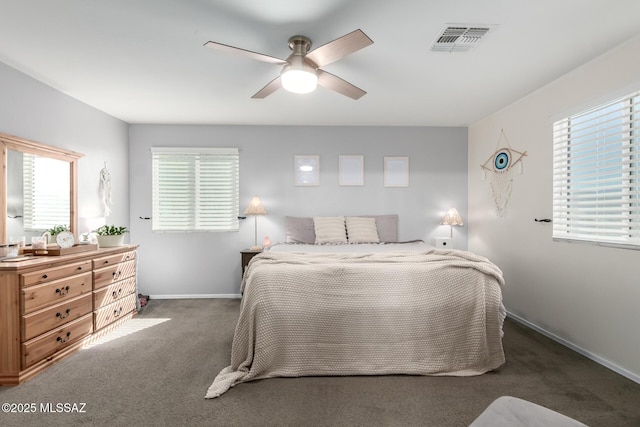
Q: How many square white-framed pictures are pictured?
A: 3